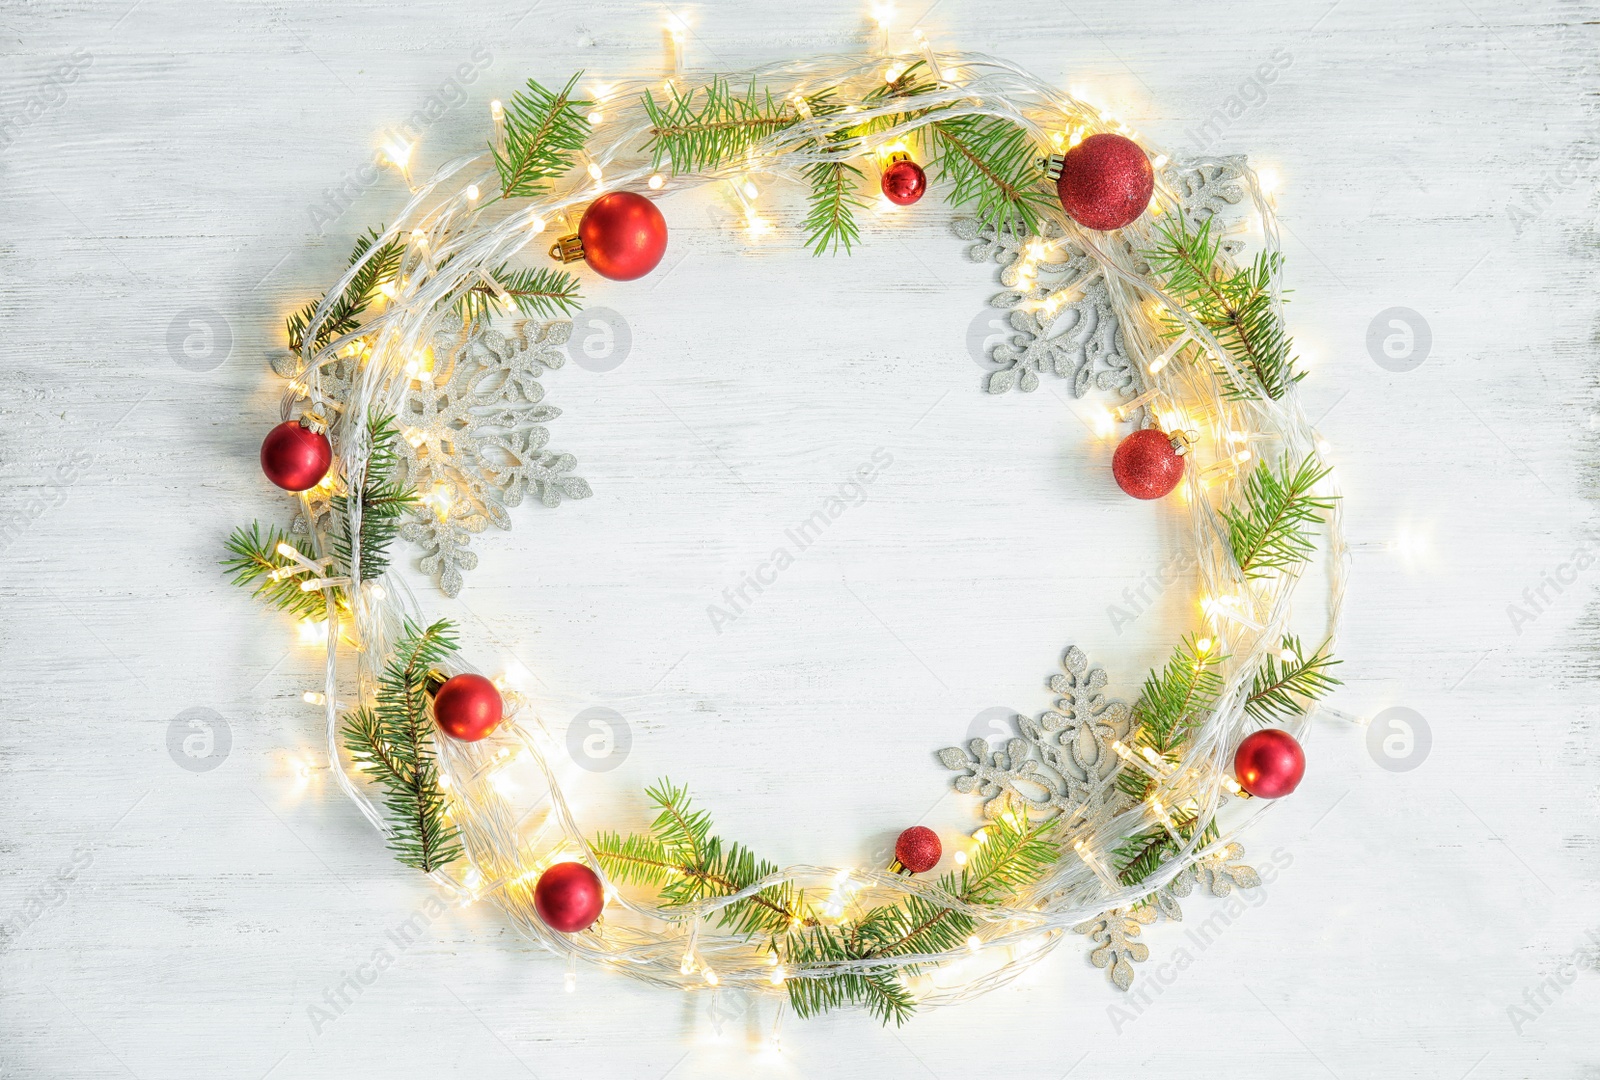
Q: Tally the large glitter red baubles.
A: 1